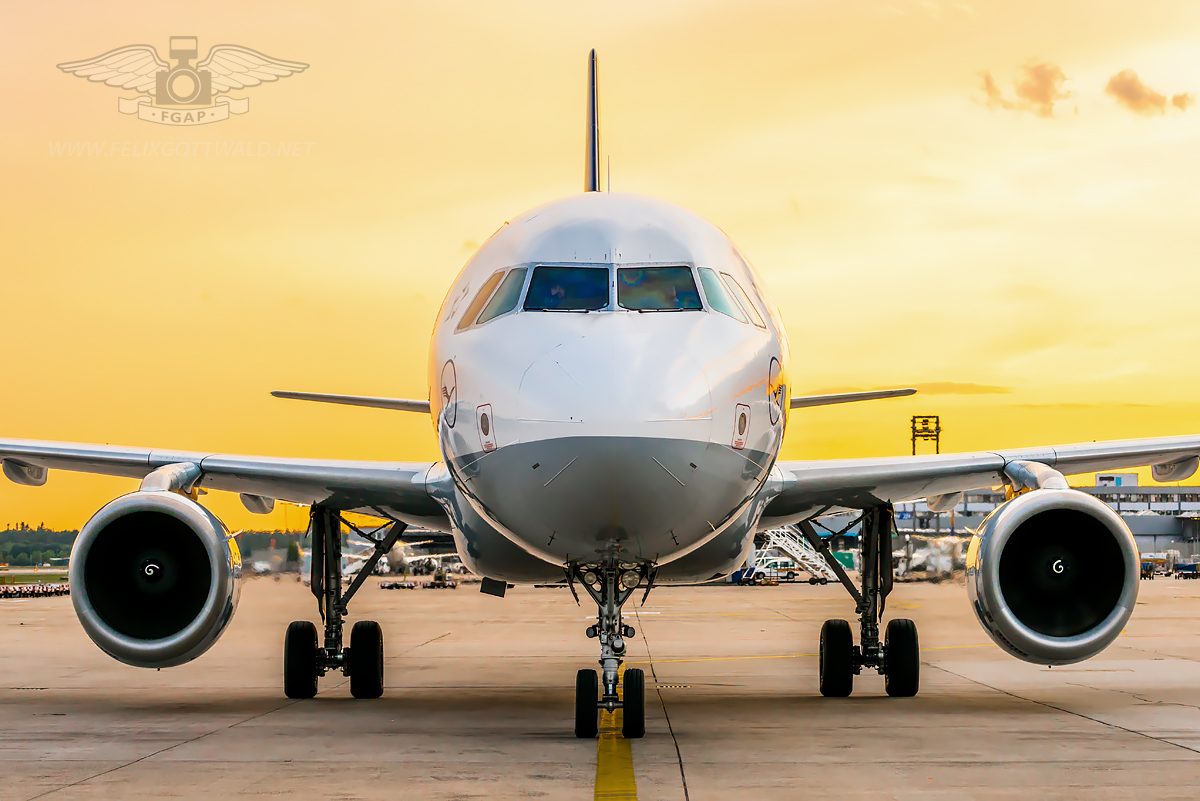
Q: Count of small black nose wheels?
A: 2